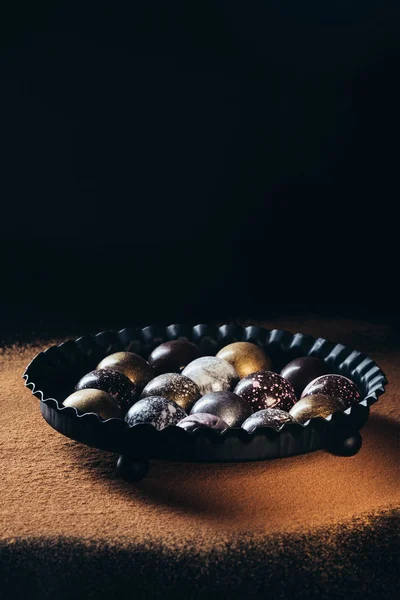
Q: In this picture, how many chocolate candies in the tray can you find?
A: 15